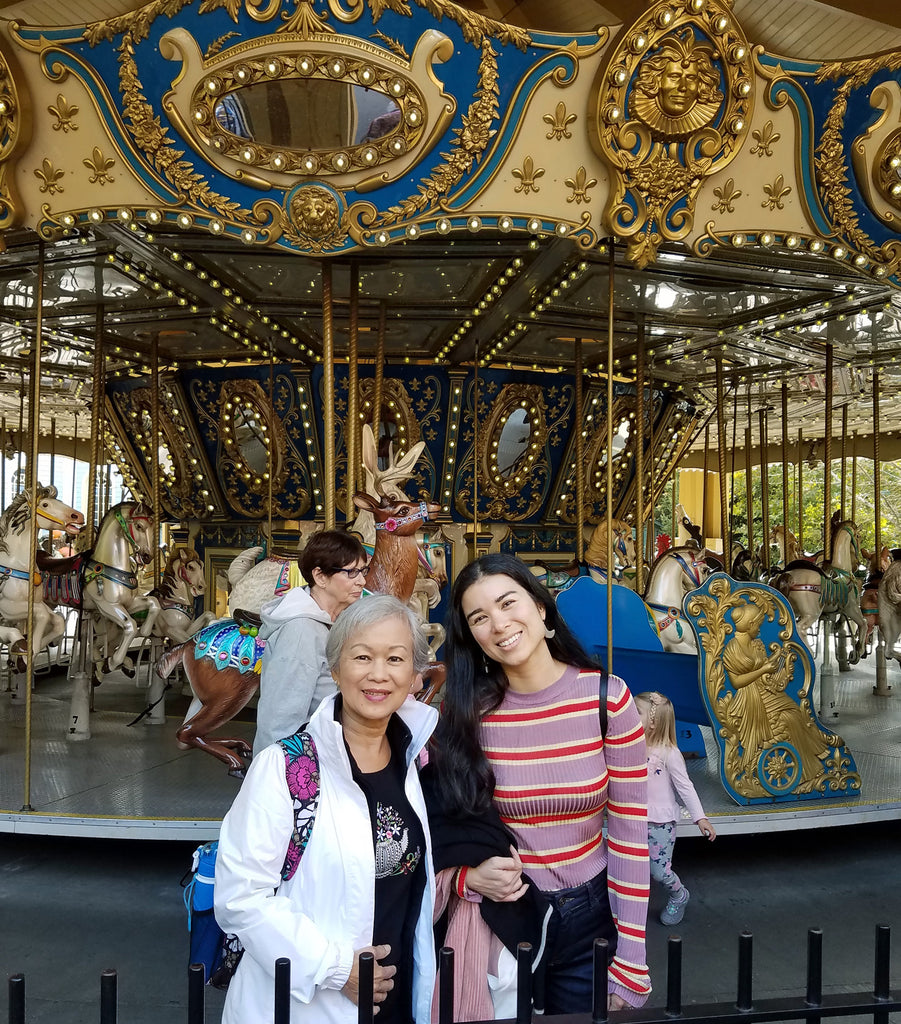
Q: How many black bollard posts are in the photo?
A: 12